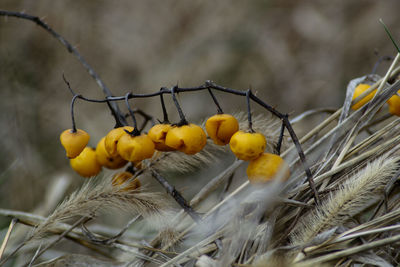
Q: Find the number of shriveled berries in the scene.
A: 13